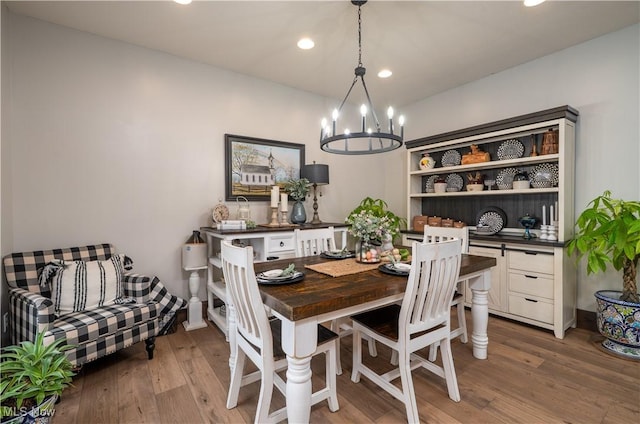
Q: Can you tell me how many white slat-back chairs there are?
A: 4